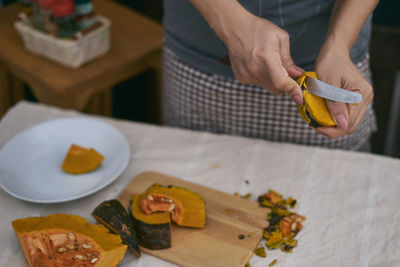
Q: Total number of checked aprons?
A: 1